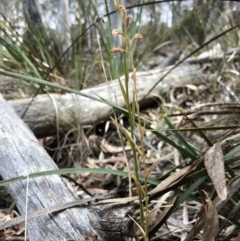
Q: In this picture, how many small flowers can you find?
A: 5